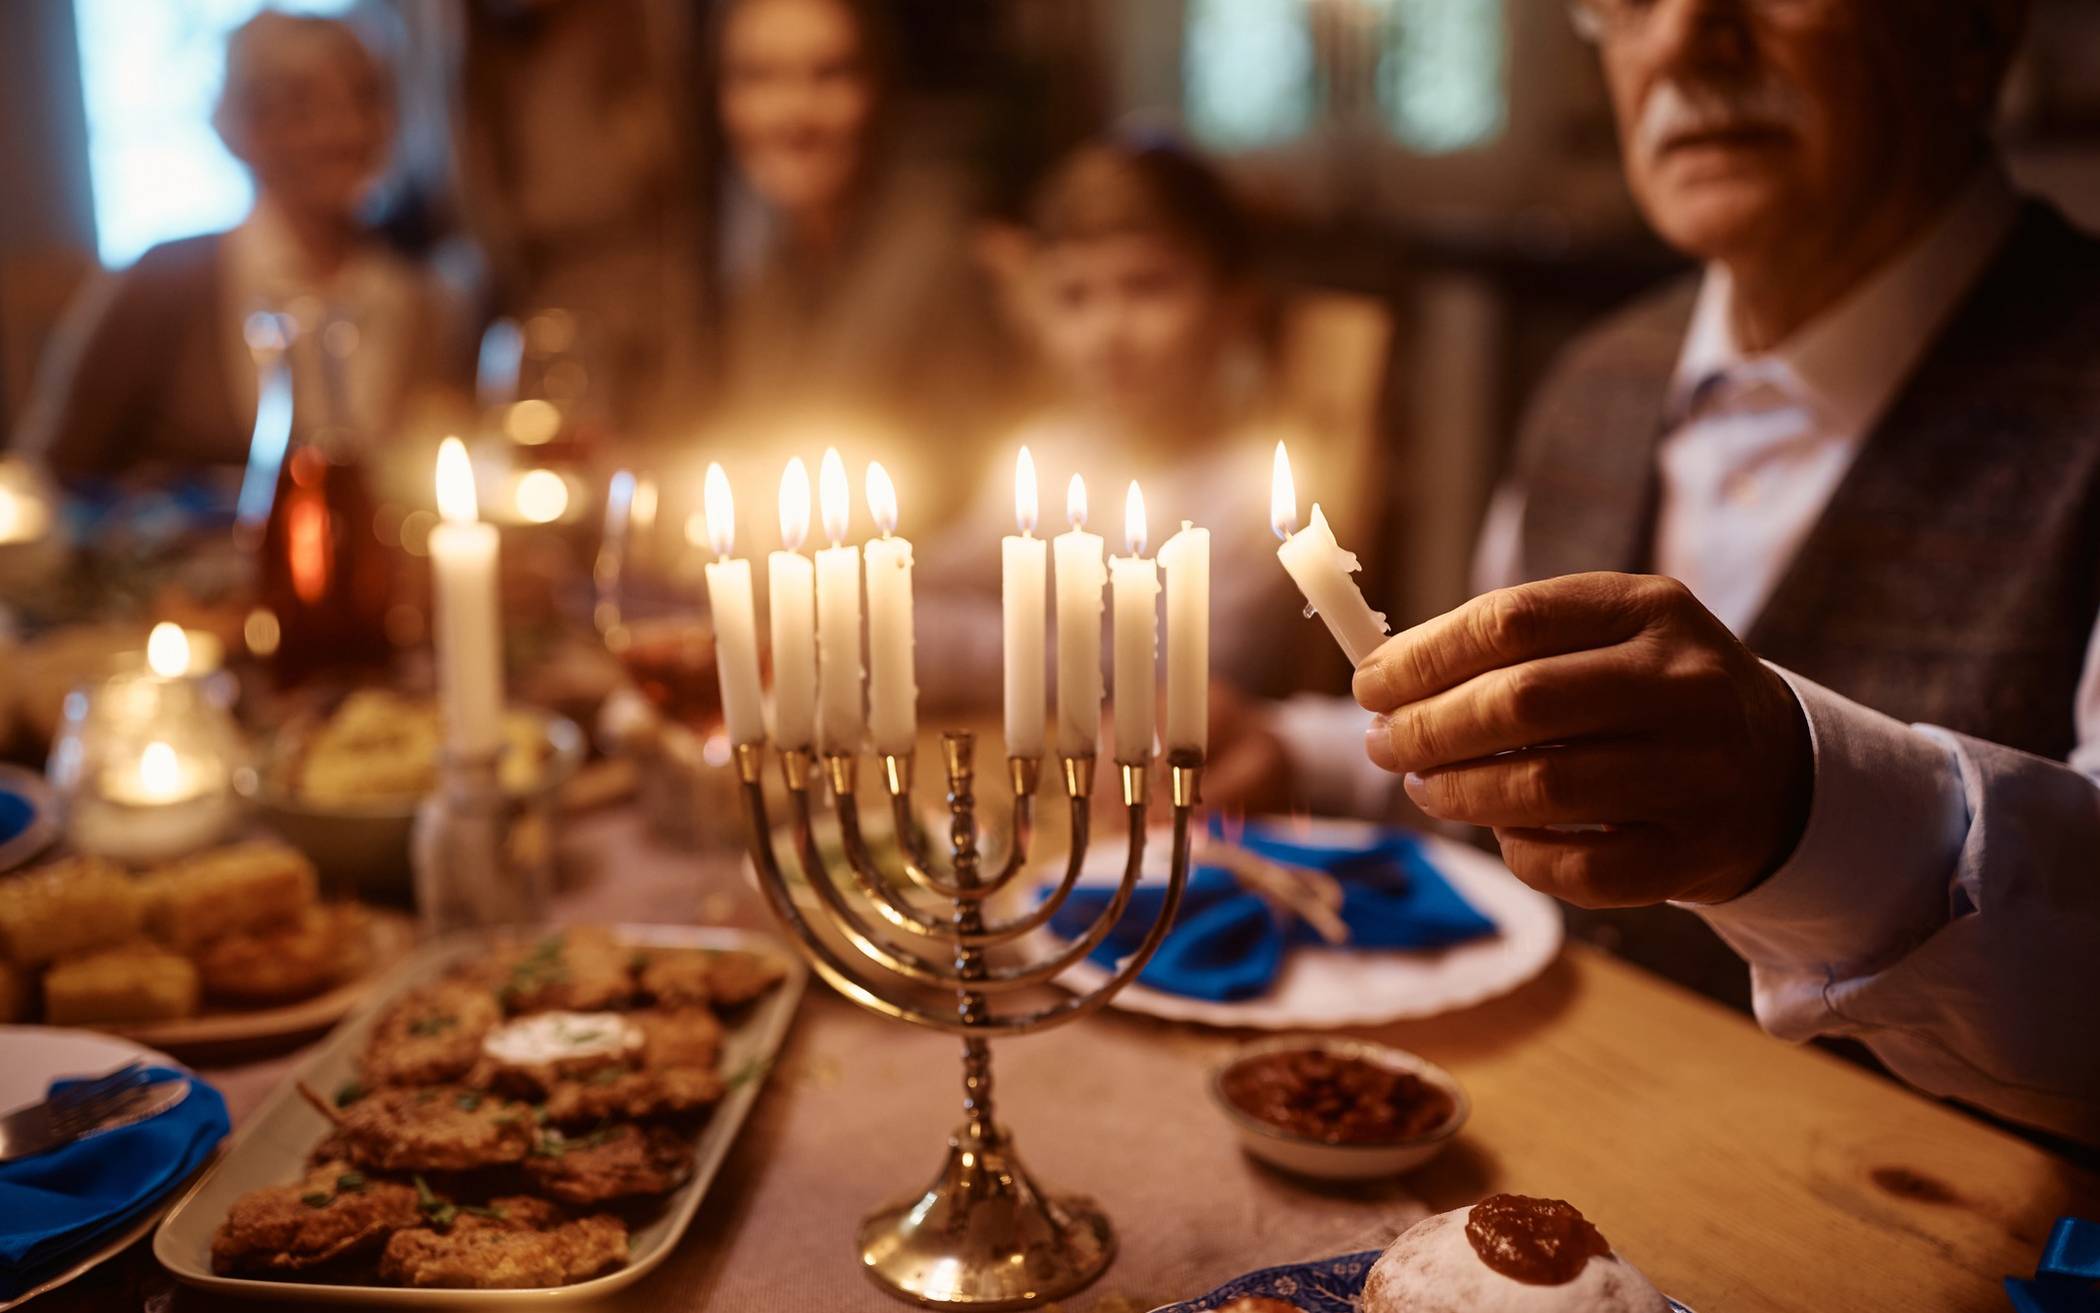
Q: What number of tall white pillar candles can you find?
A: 10